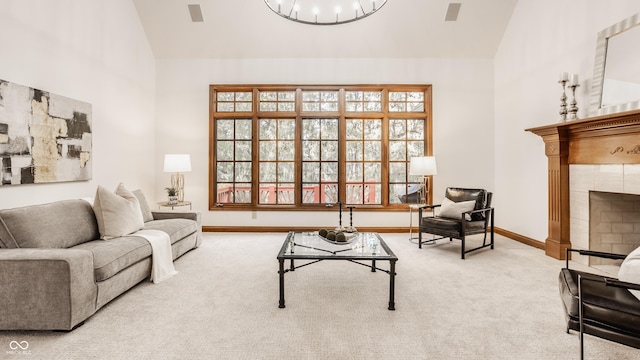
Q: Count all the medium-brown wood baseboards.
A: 2